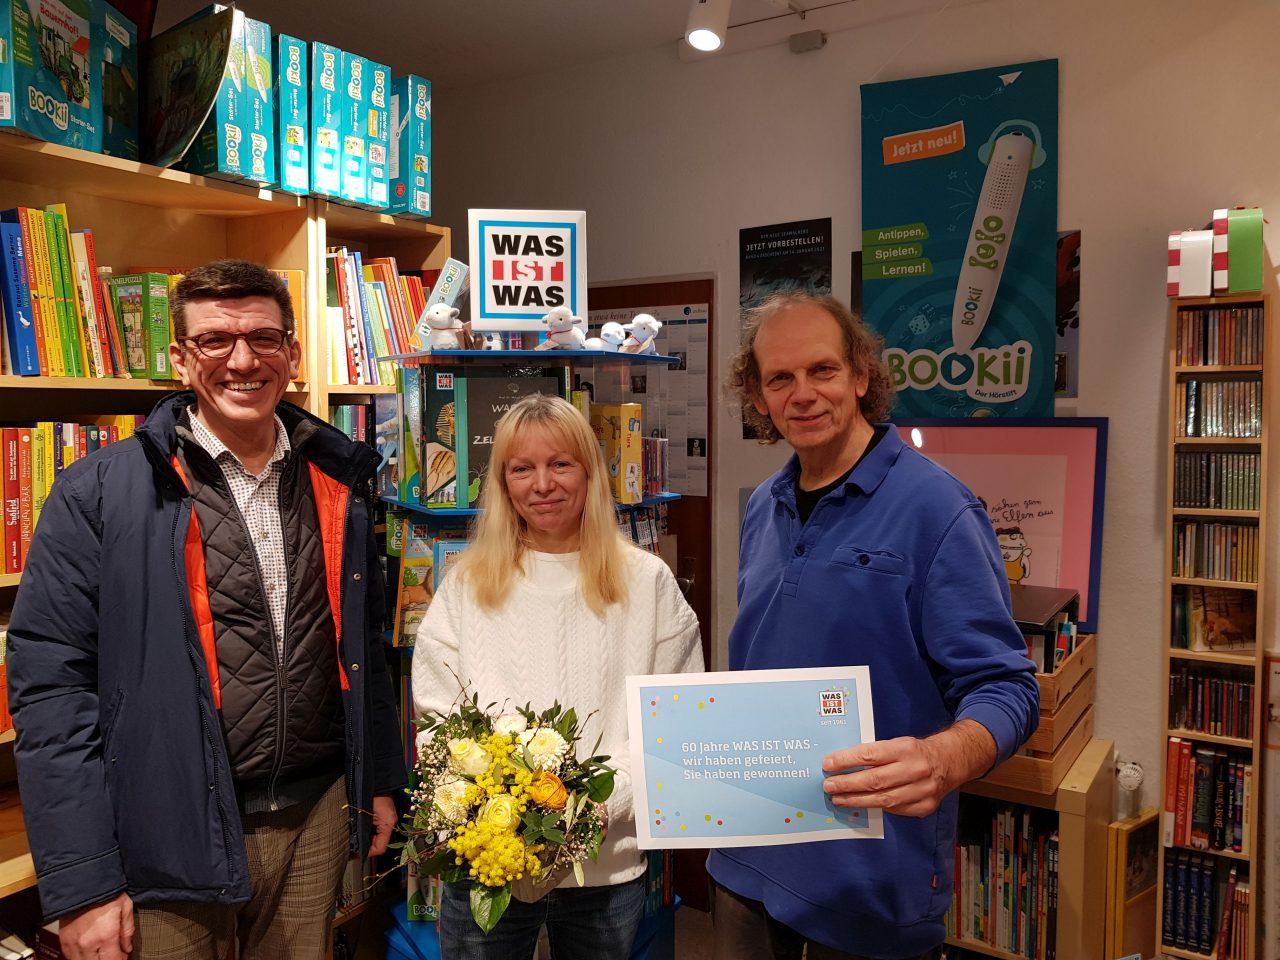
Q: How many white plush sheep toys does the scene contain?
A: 4